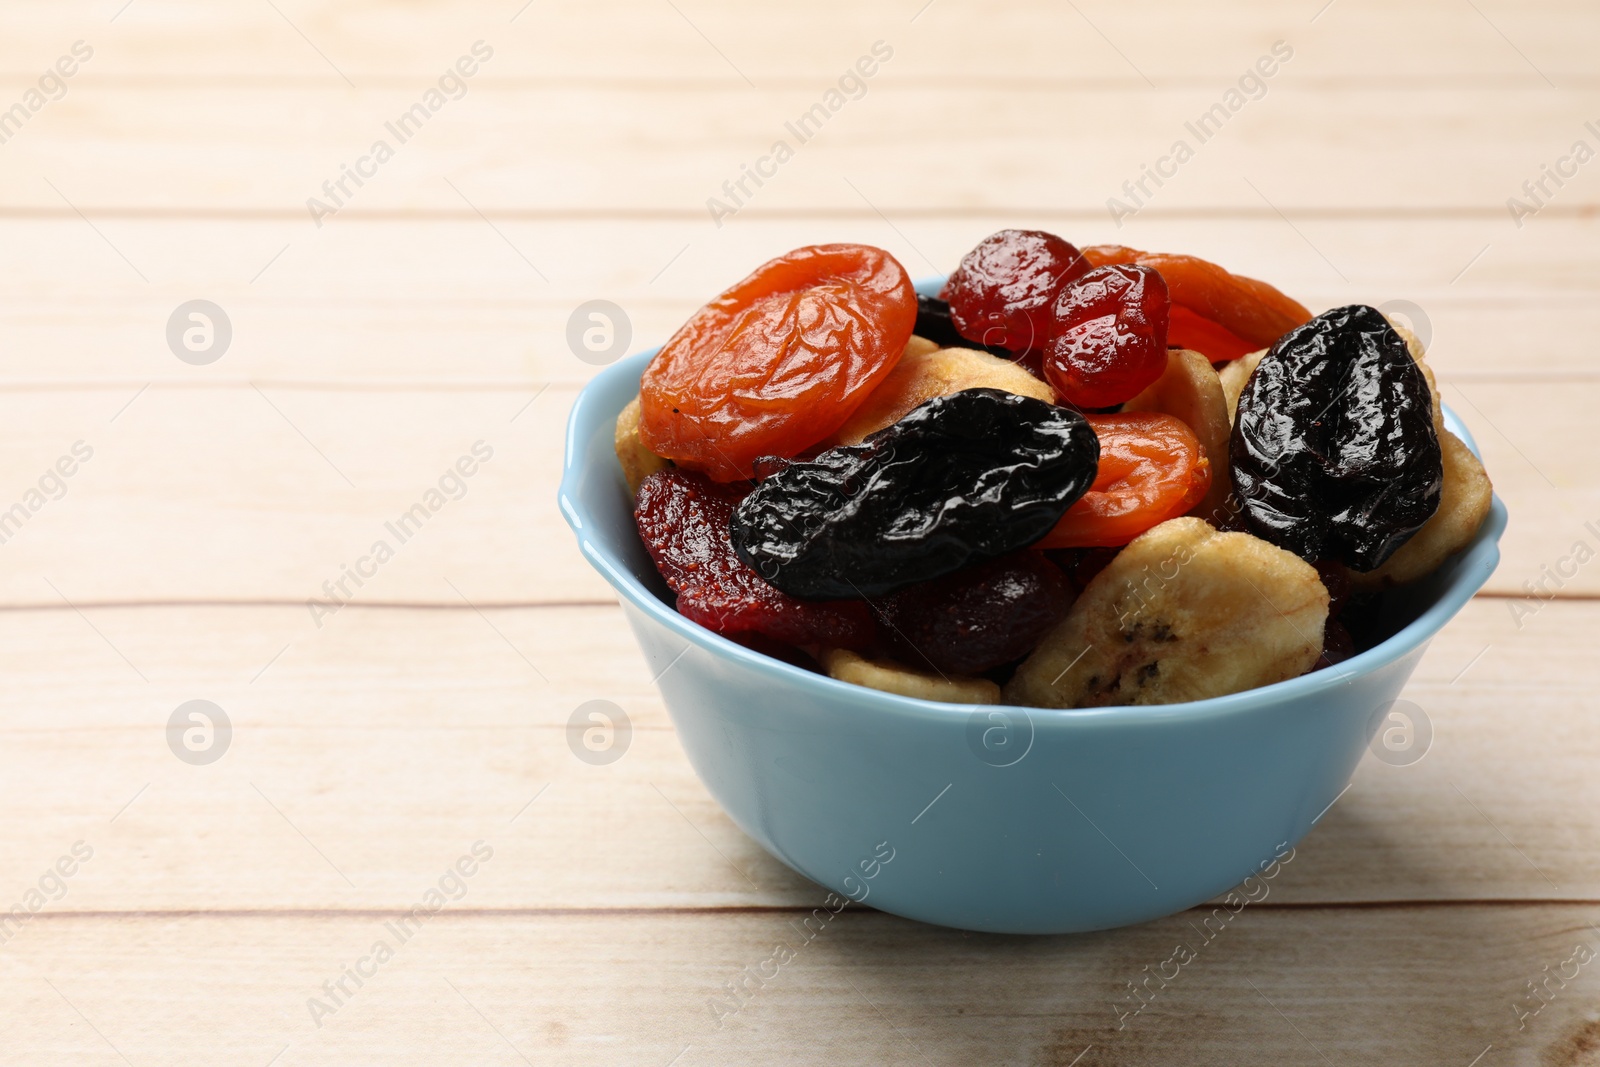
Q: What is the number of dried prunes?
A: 3